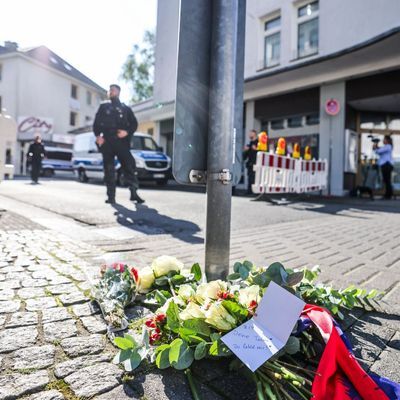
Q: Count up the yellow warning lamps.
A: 4